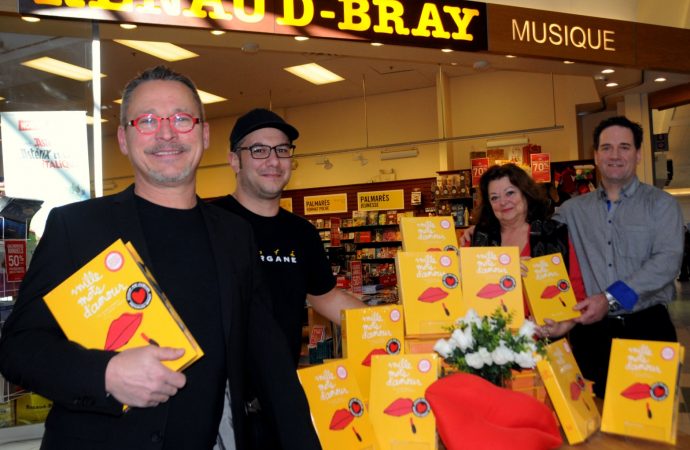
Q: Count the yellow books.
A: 10